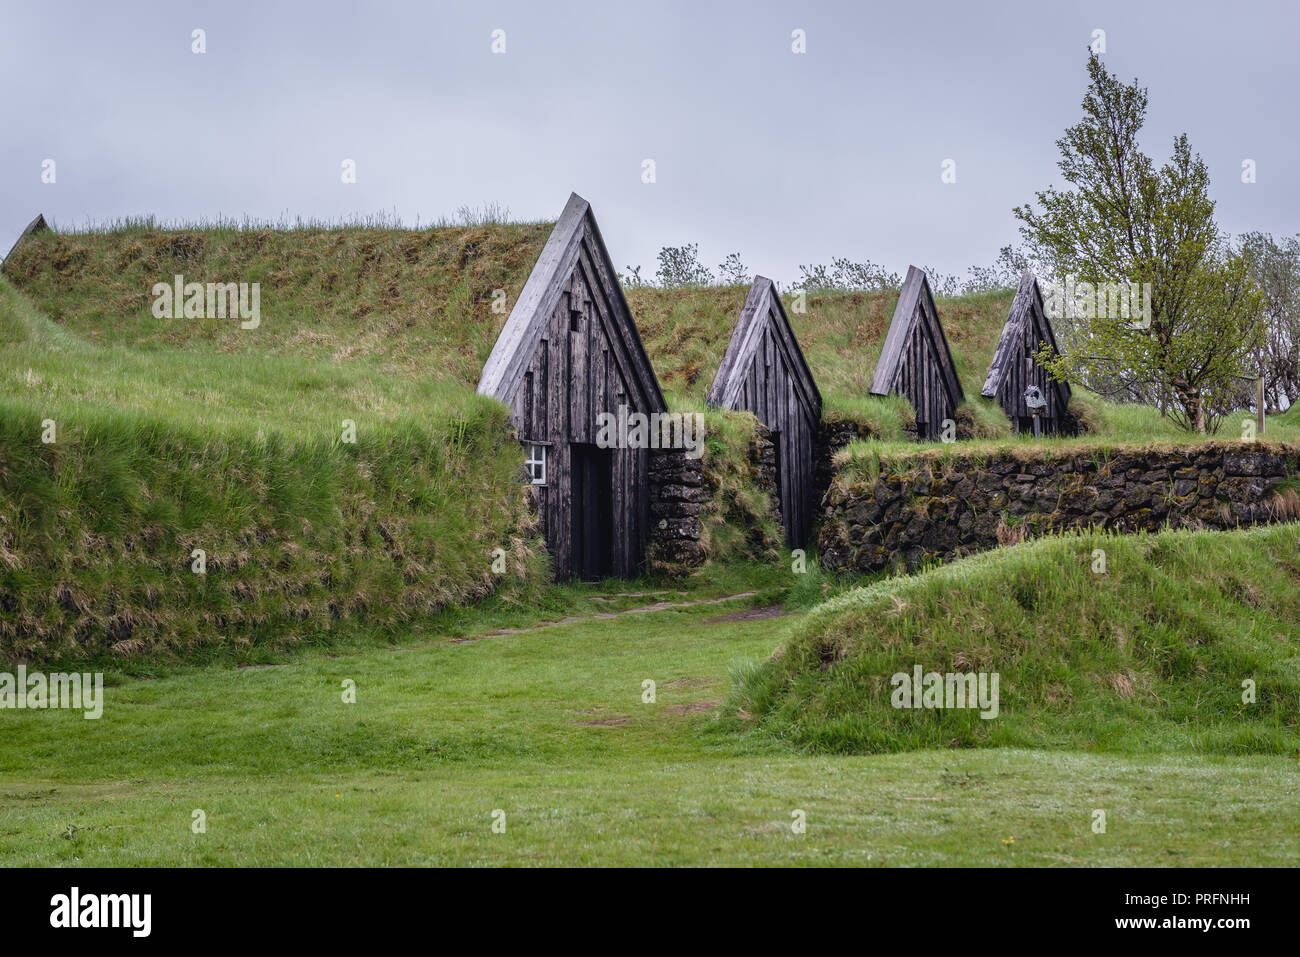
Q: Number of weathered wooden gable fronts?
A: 4